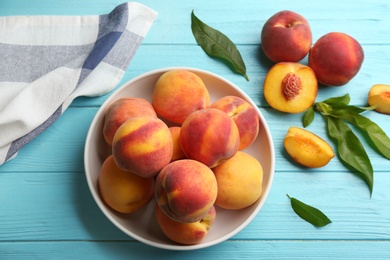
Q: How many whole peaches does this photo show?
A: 12